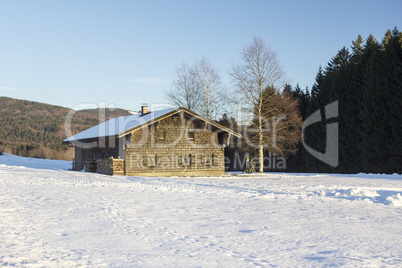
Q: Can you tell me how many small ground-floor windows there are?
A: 3